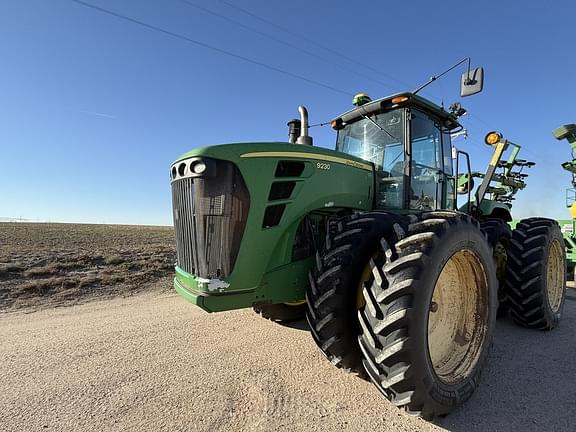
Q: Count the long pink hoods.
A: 0